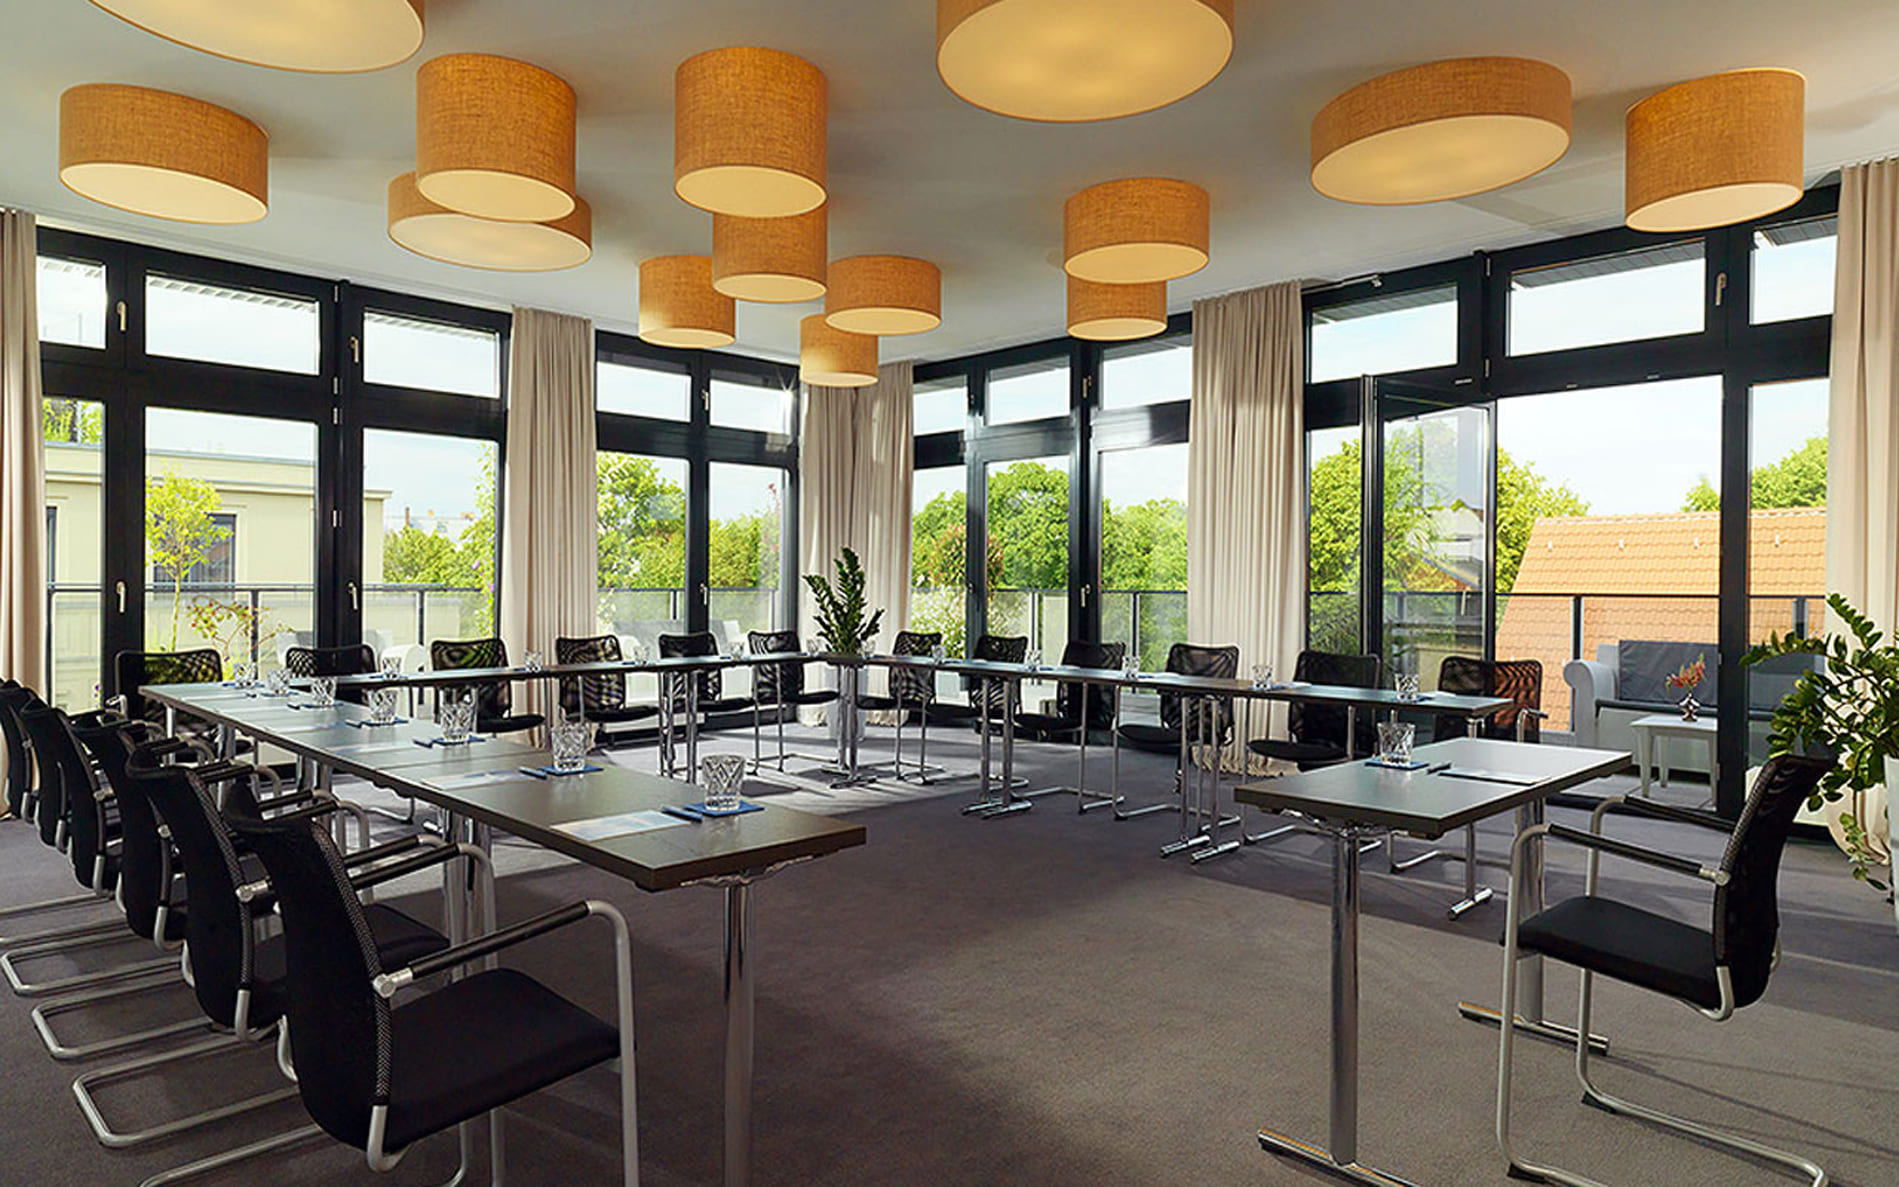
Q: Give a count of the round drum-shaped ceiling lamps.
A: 14